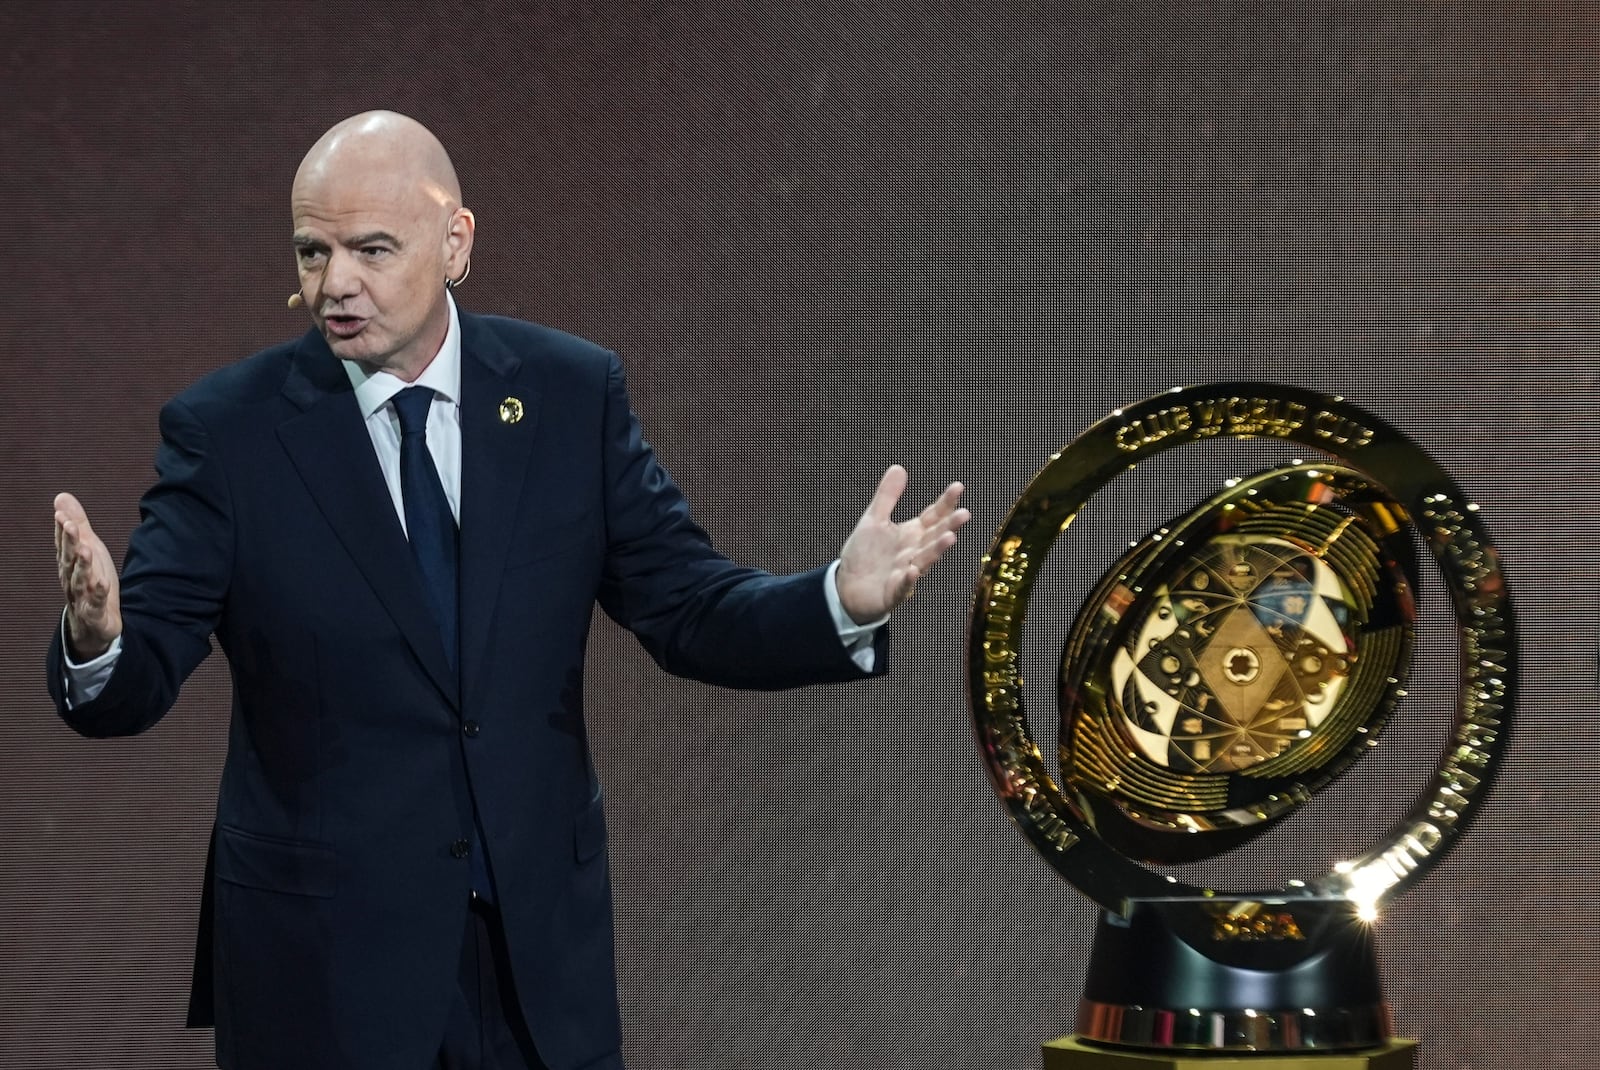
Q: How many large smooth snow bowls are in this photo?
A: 0